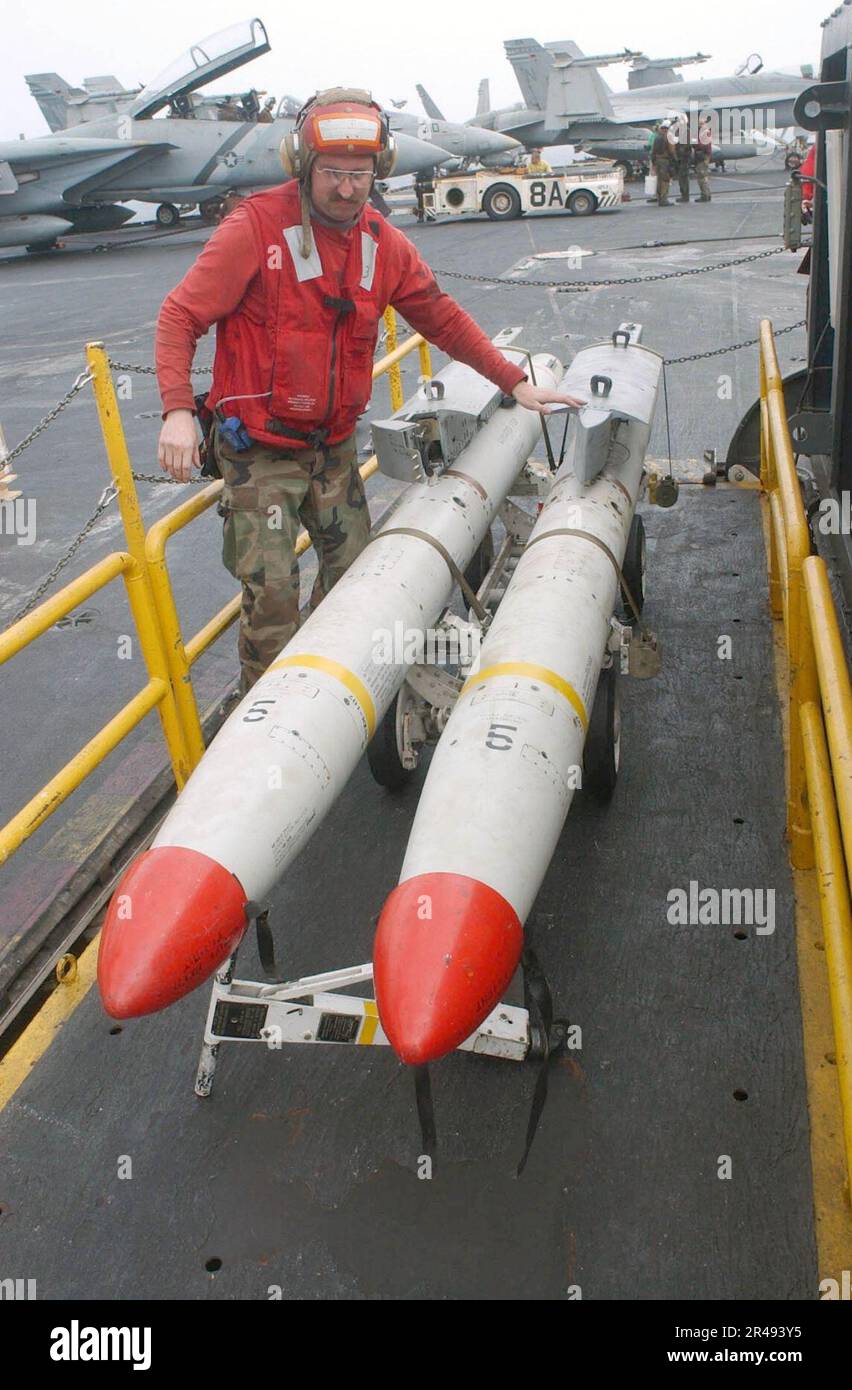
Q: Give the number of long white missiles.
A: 2